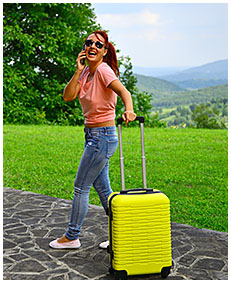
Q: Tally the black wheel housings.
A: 2